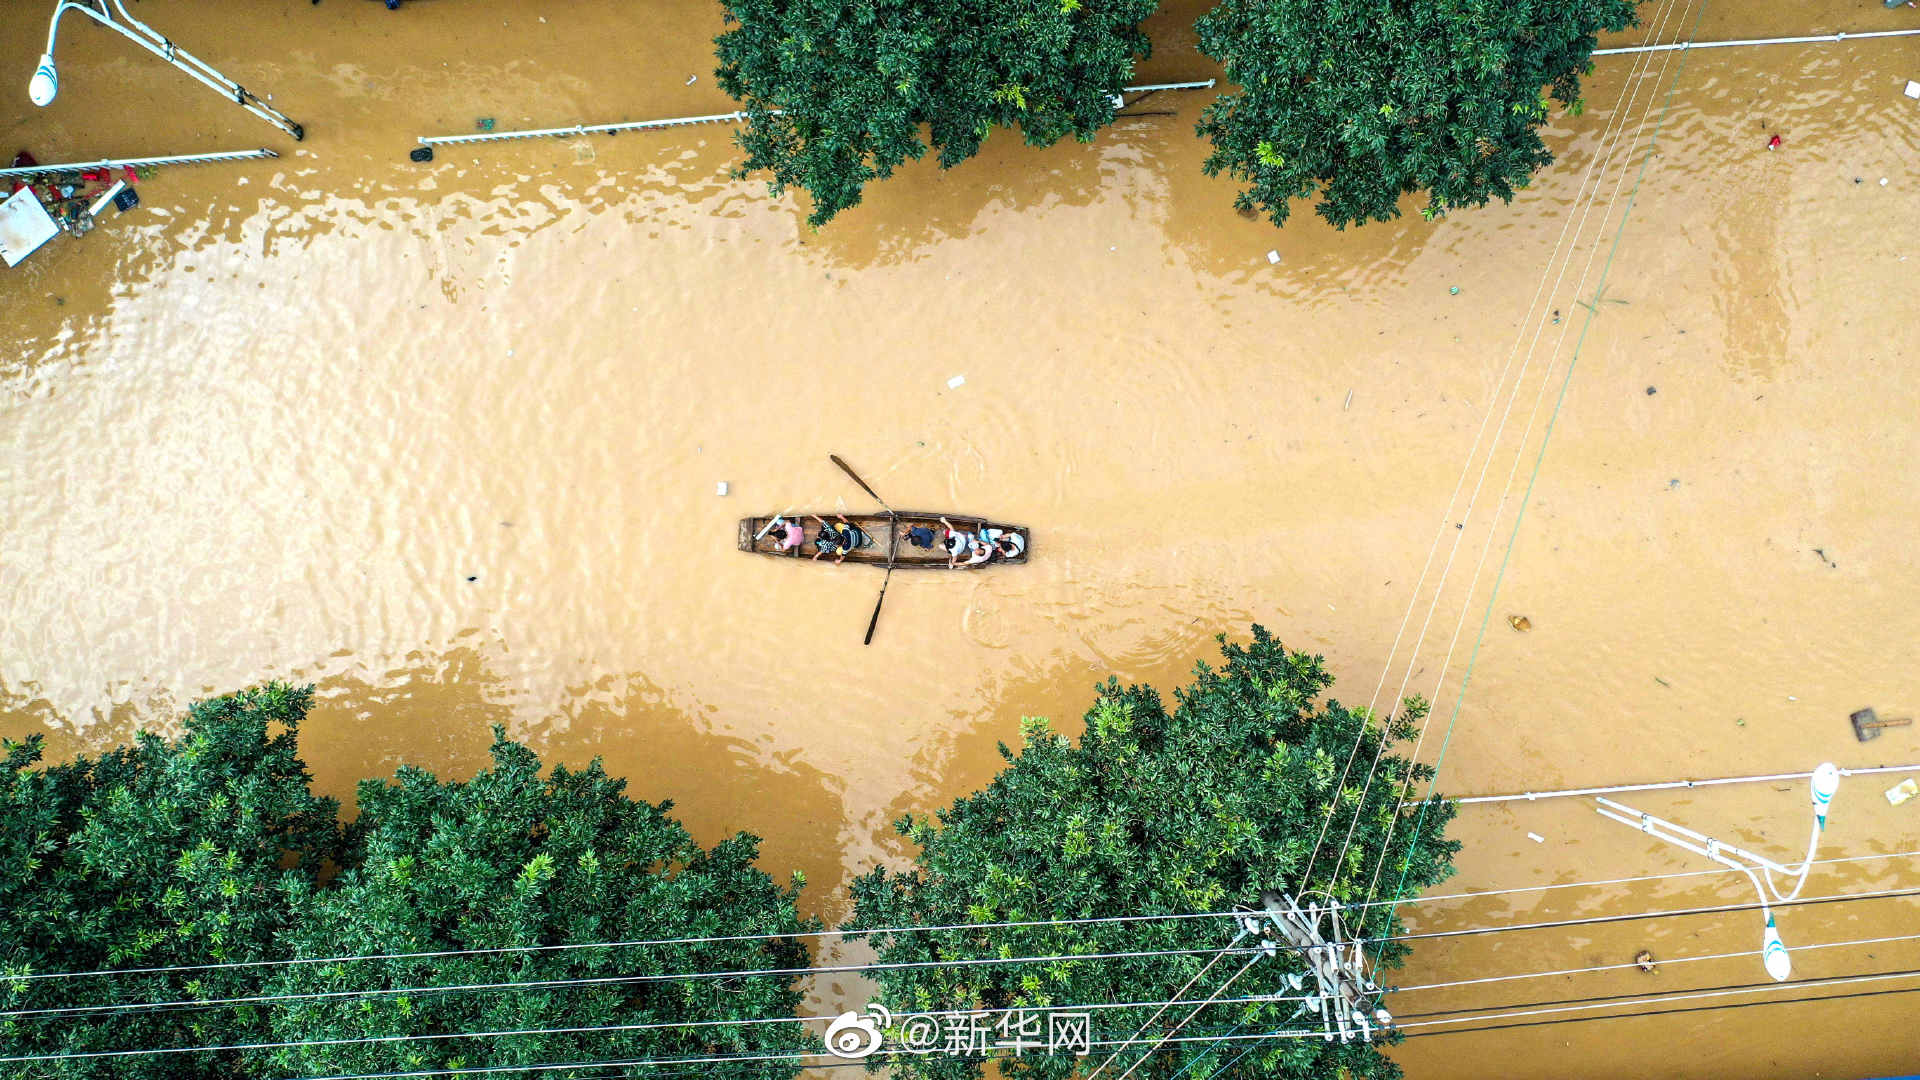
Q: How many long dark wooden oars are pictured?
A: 2